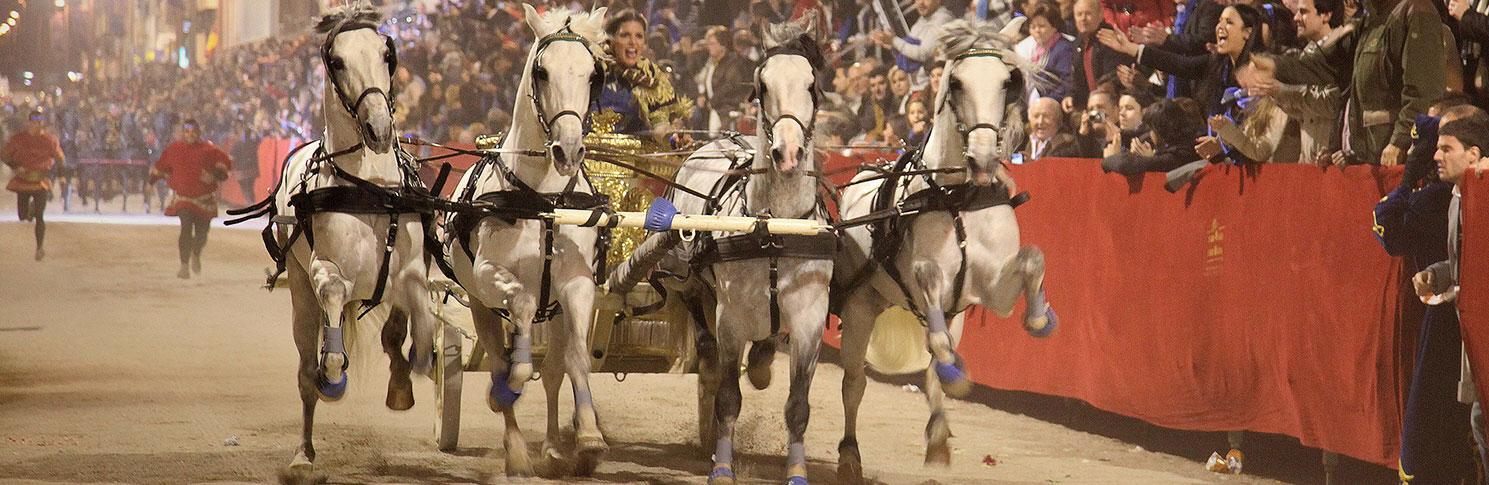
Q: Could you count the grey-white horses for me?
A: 4